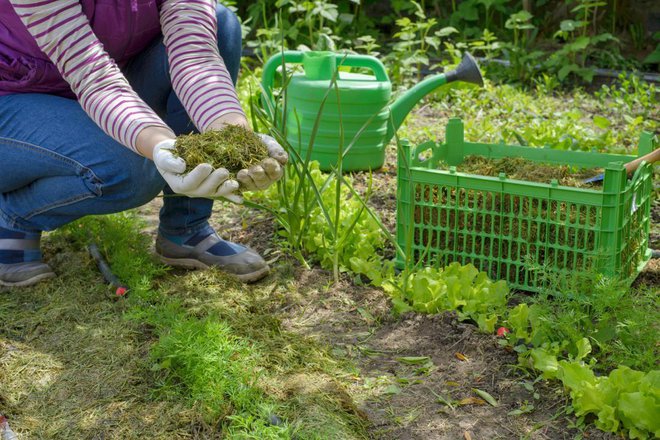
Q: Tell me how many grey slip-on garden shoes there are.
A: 2